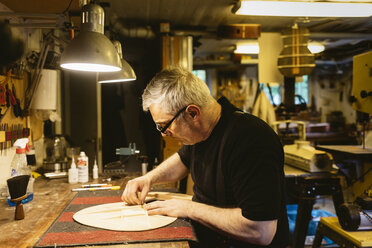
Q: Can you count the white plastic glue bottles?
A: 3